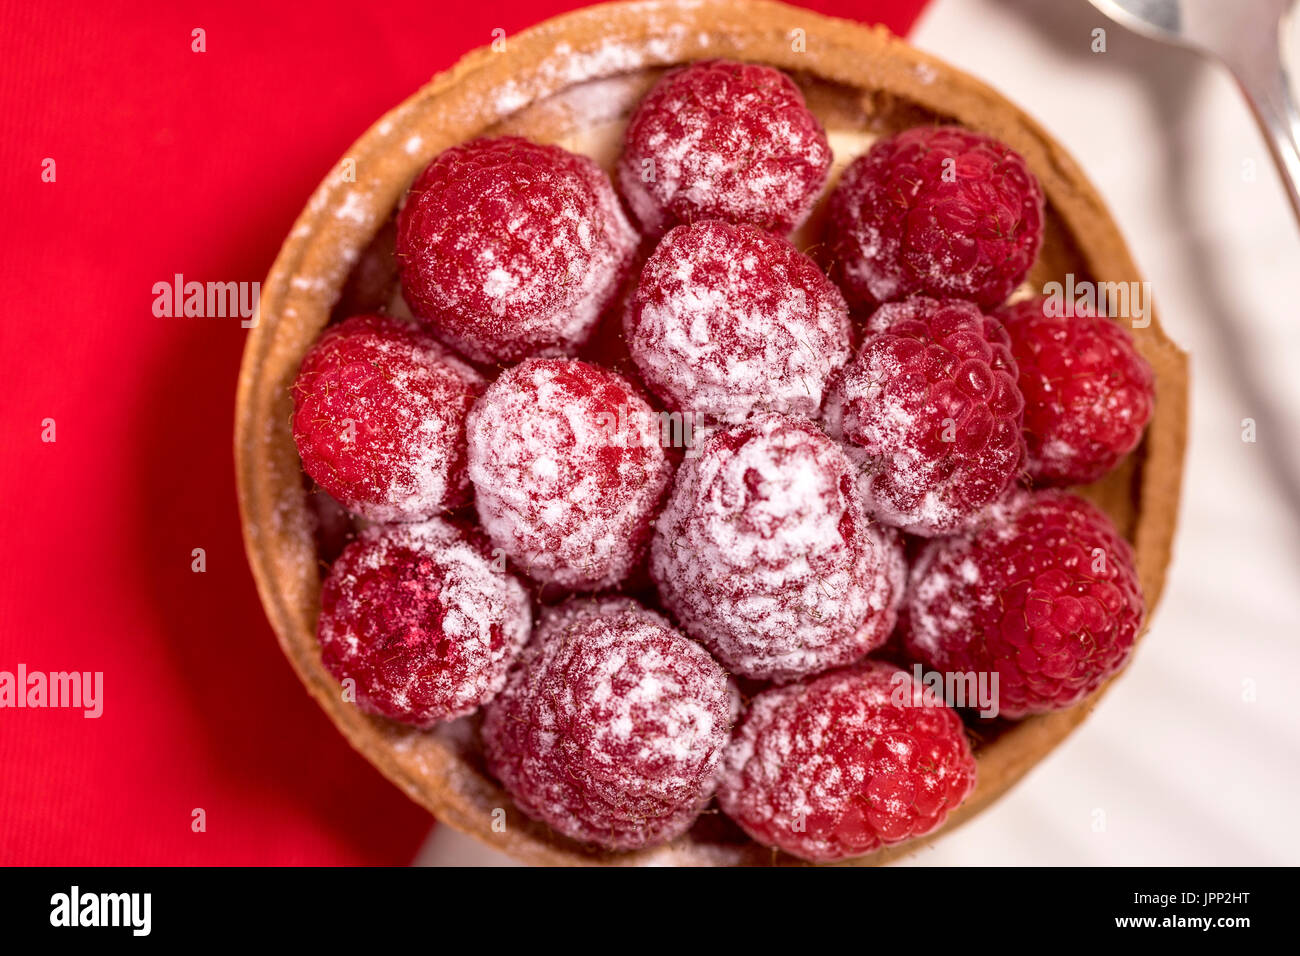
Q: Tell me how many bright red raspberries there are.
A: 13